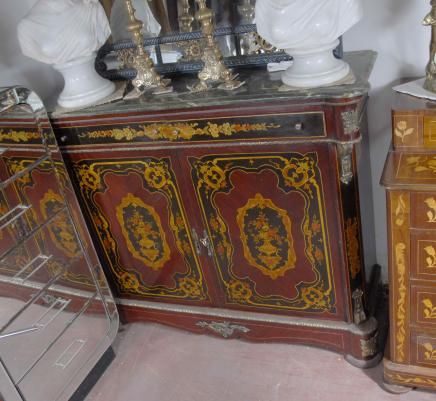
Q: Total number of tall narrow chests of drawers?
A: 1